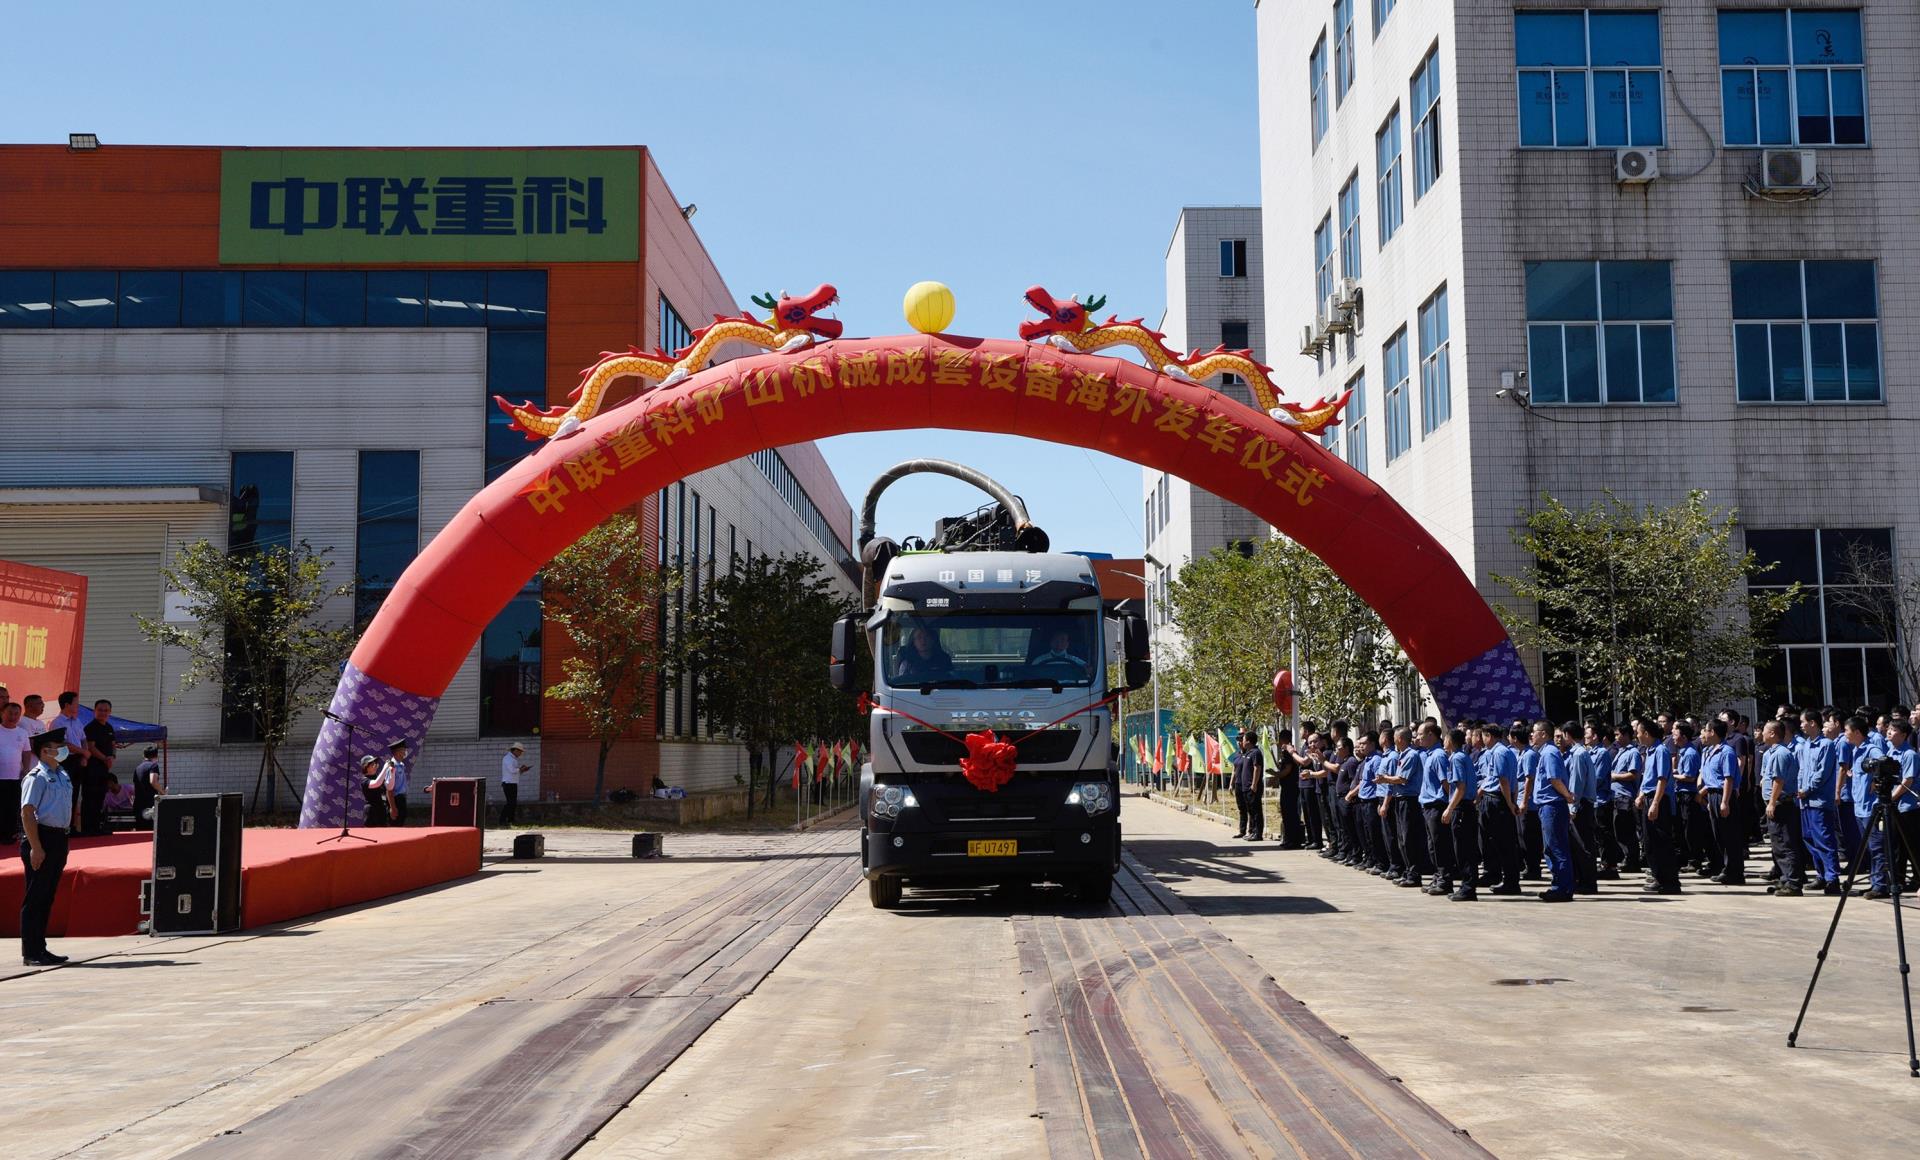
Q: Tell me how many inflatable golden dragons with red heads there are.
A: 2